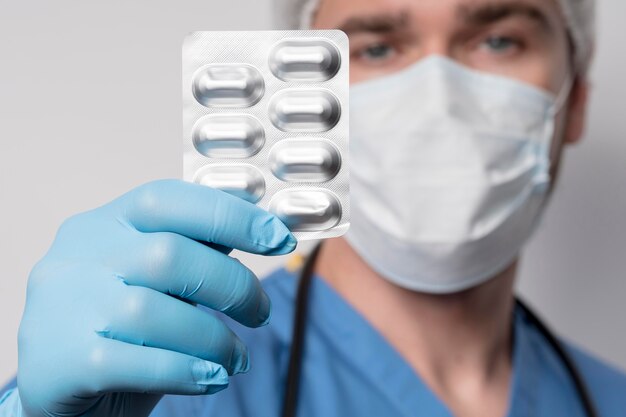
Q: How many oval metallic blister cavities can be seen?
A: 7